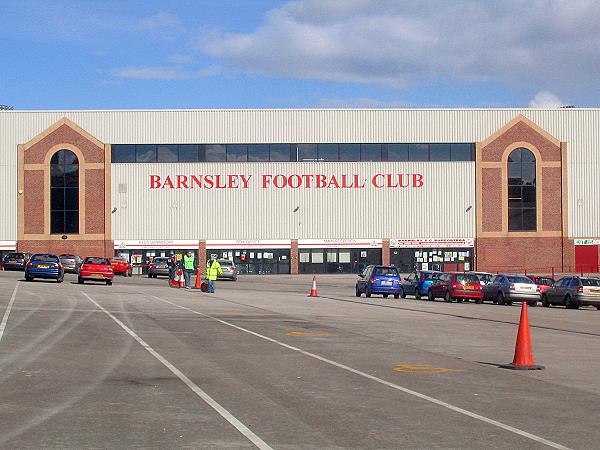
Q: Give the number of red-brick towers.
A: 2